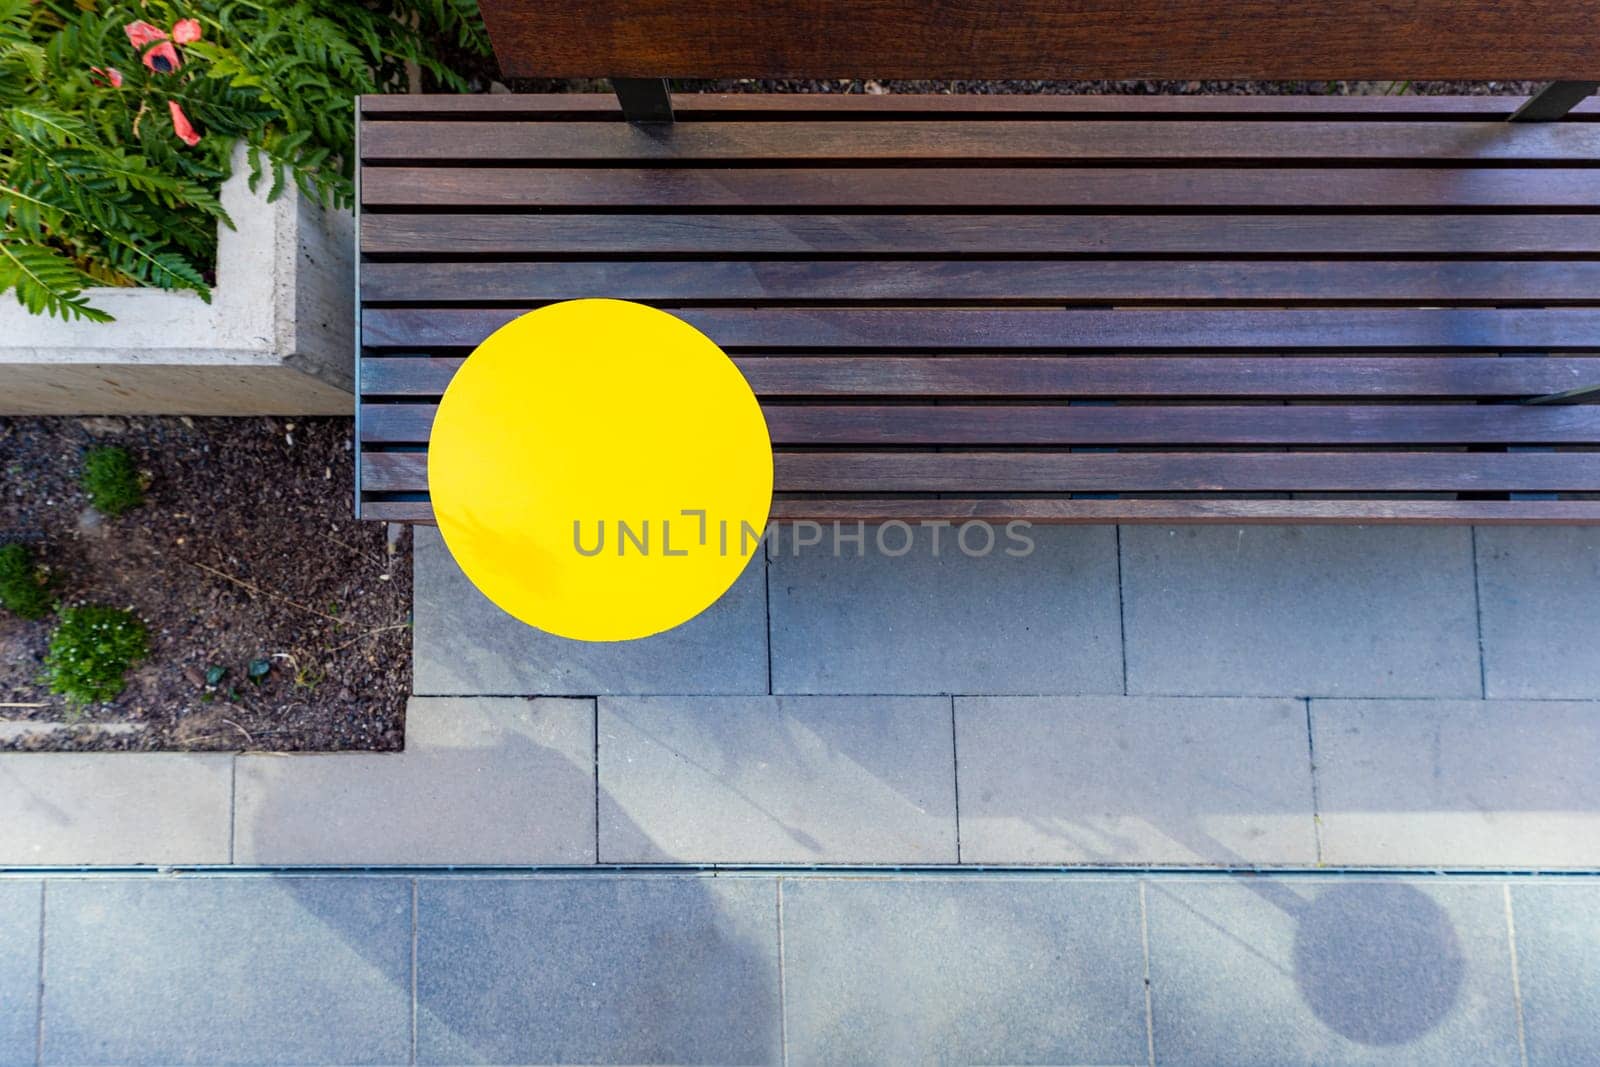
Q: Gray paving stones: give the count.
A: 15